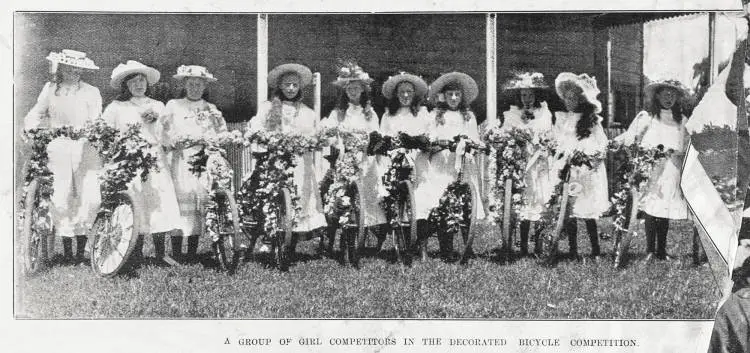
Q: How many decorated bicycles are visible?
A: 10